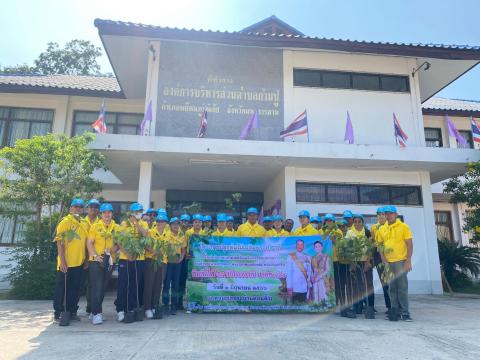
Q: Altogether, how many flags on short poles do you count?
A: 9